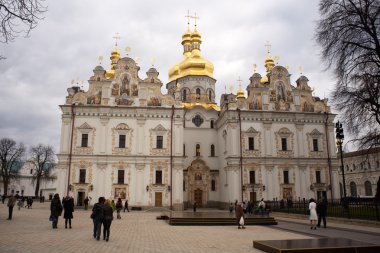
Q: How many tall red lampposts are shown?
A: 0